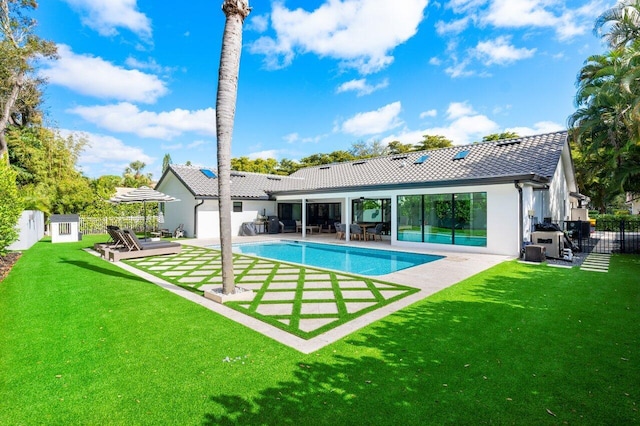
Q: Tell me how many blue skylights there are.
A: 3